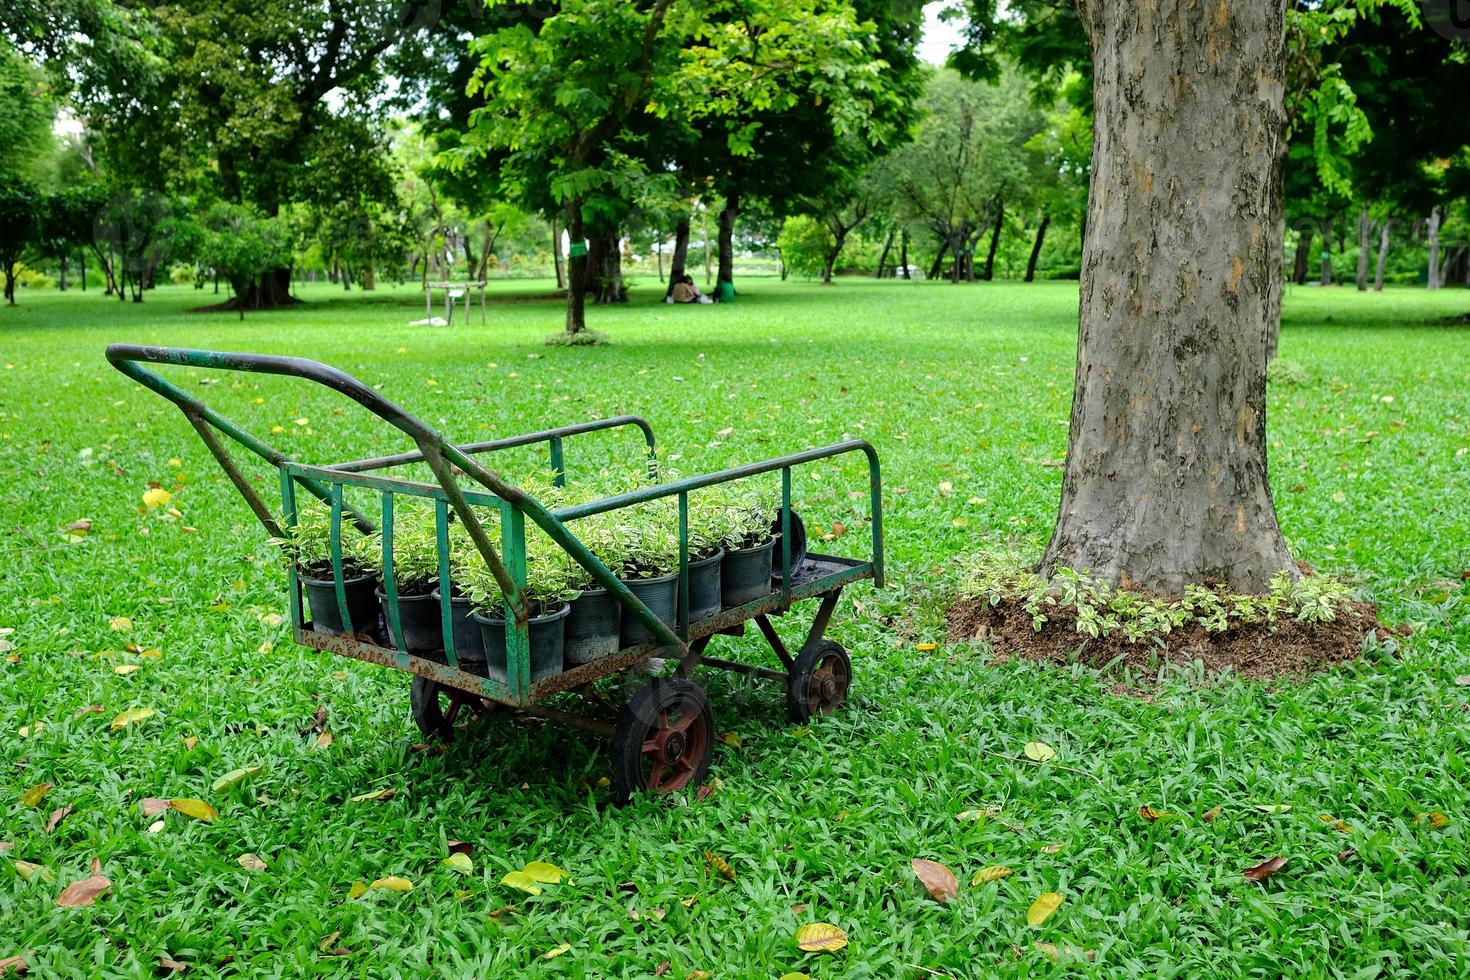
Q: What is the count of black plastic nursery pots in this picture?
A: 9